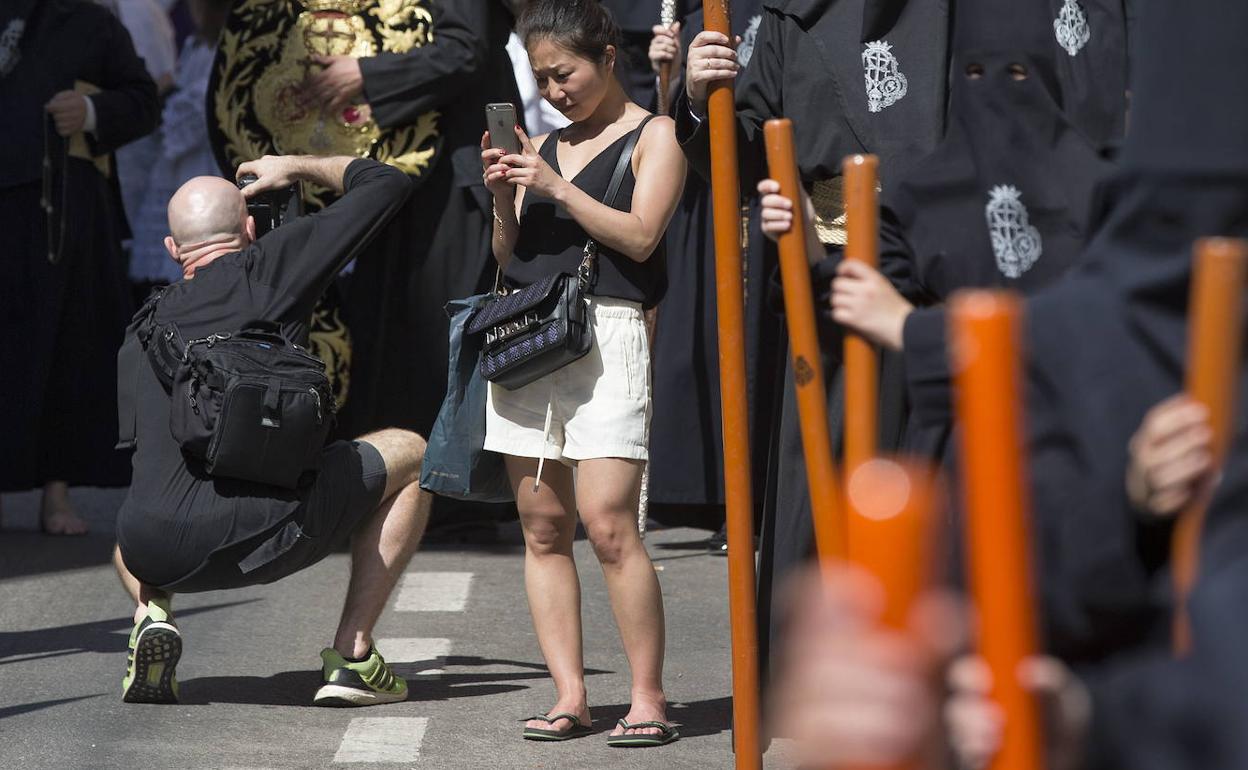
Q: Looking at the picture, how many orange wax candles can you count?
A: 6